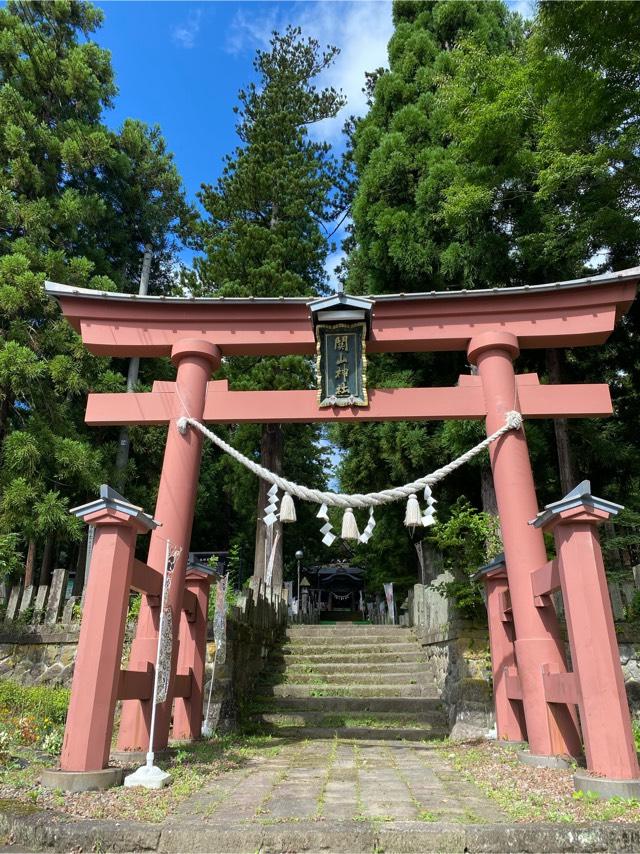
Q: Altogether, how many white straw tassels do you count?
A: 3